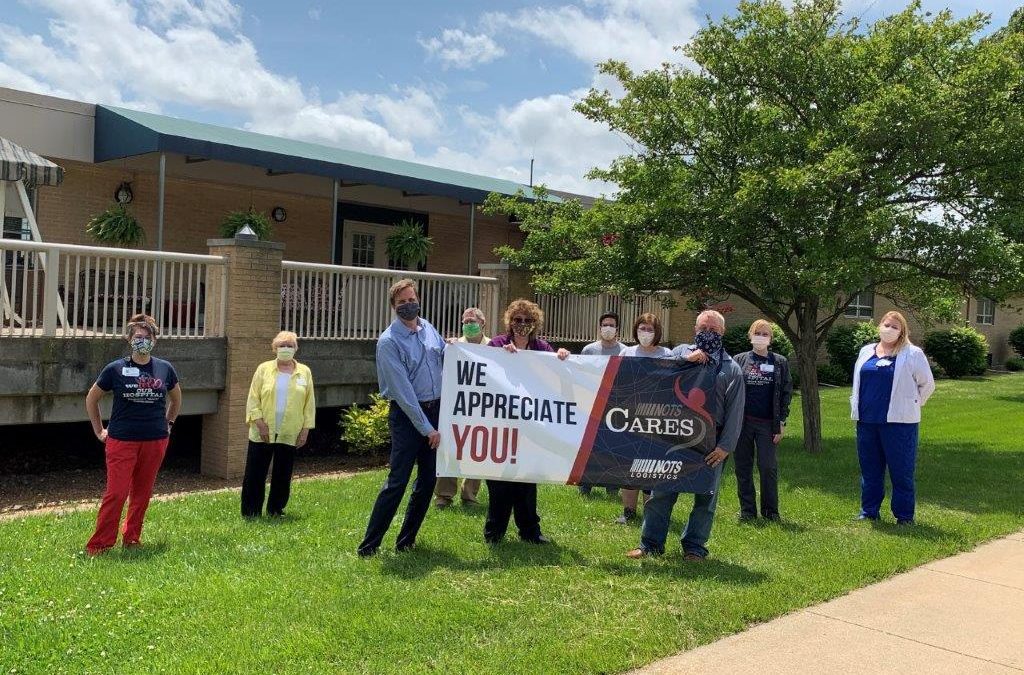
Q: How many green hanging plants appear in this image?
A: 3